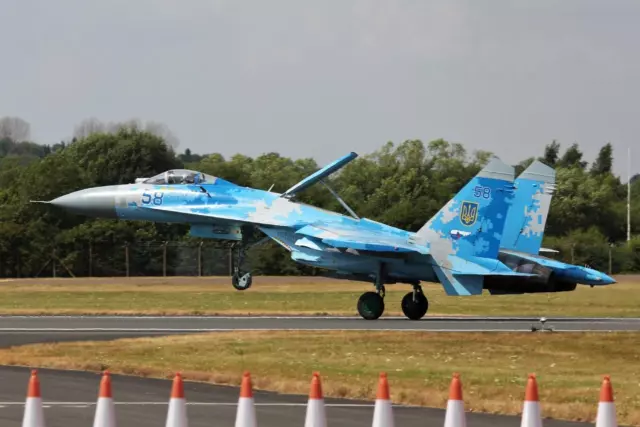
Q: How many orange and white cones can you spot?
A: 9